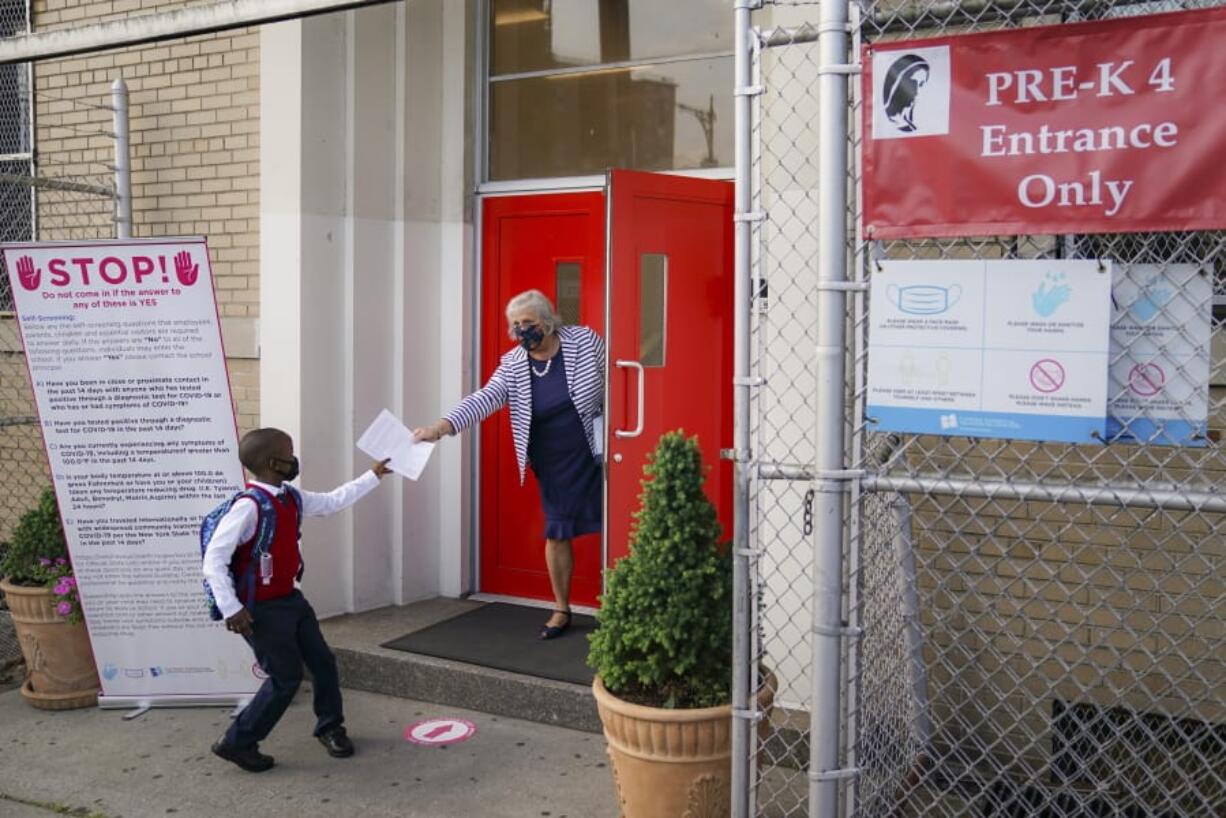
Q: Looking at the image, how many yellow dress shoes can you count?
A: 0